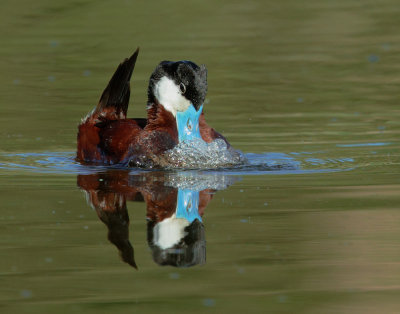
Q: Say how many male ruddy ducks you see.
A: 1